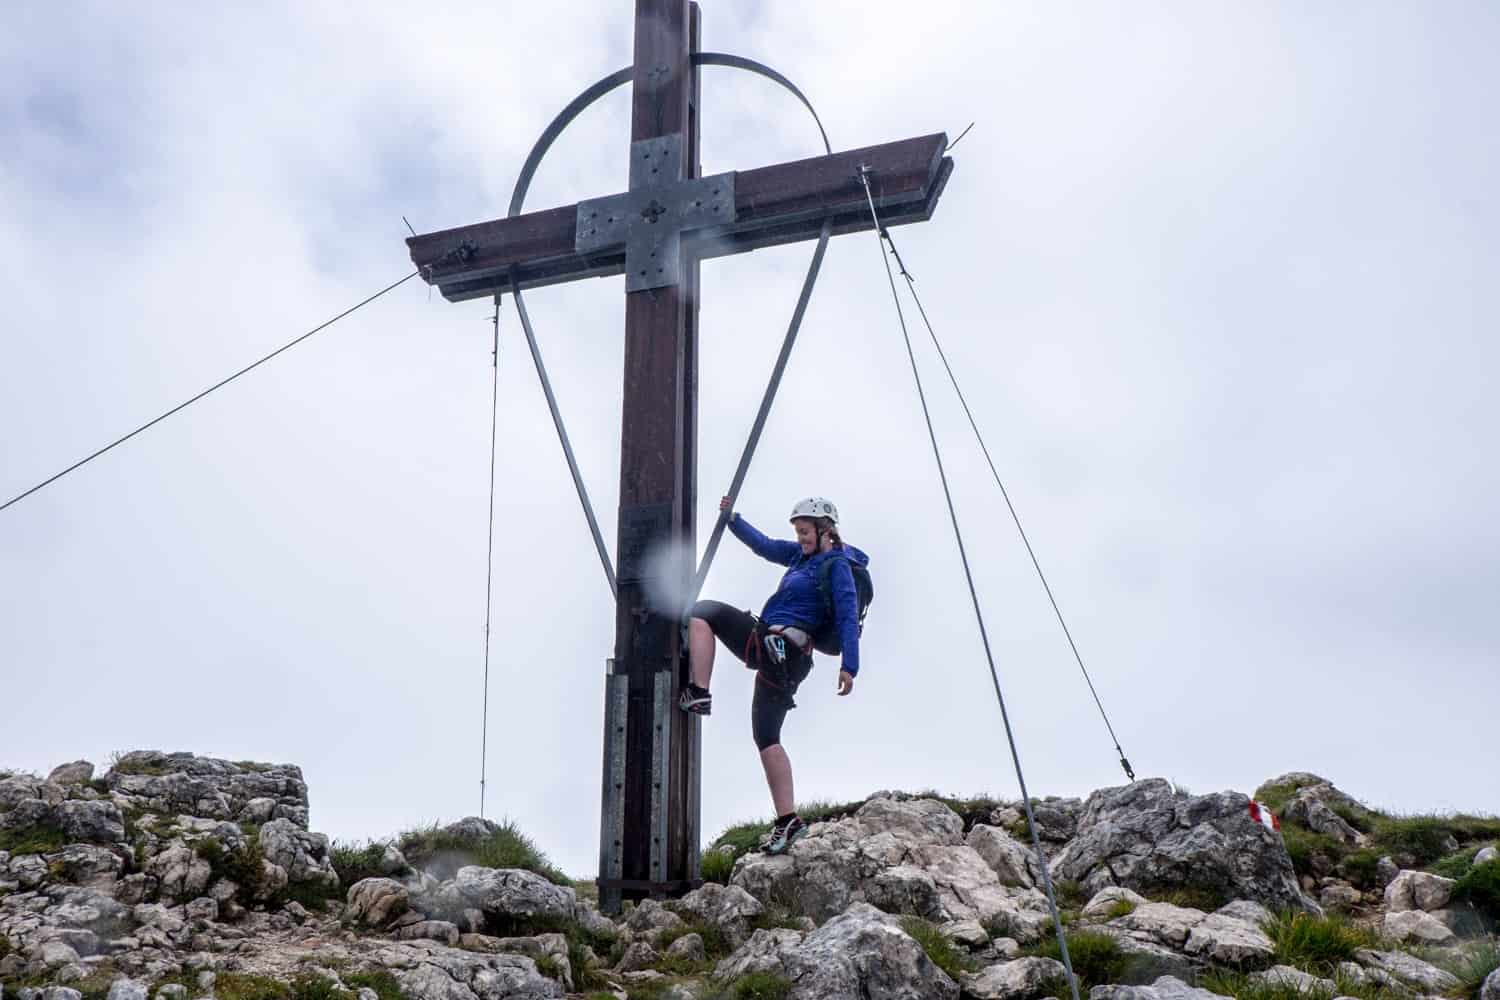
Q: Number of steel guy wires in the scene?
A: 4